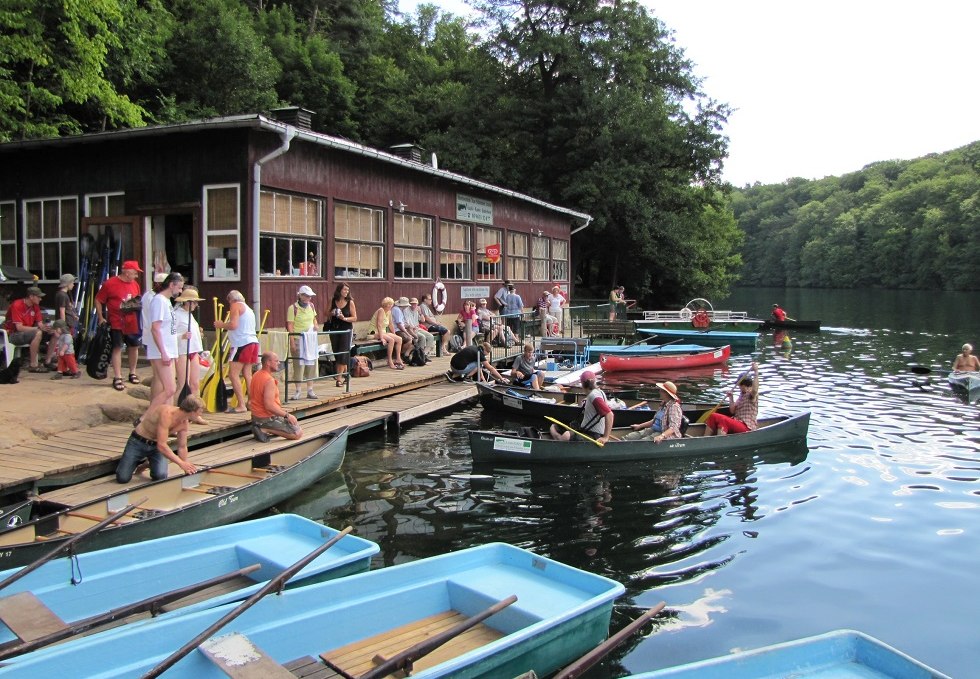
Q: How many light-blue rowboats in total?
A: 5